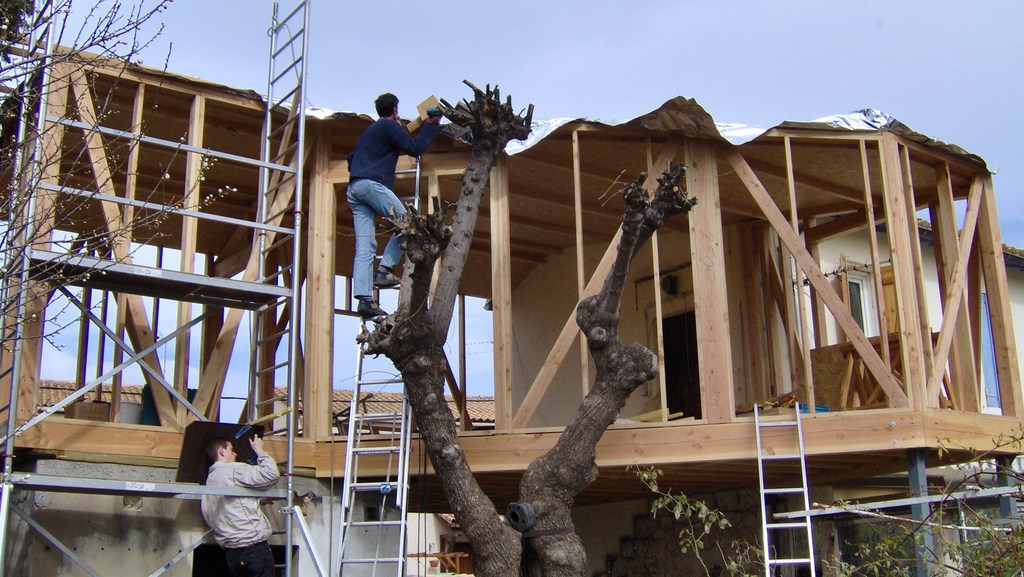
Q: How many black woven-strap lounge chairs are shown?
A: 0